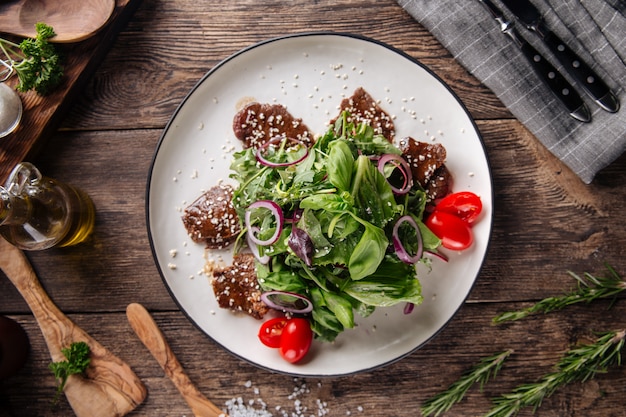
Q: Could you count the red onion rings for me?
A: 5